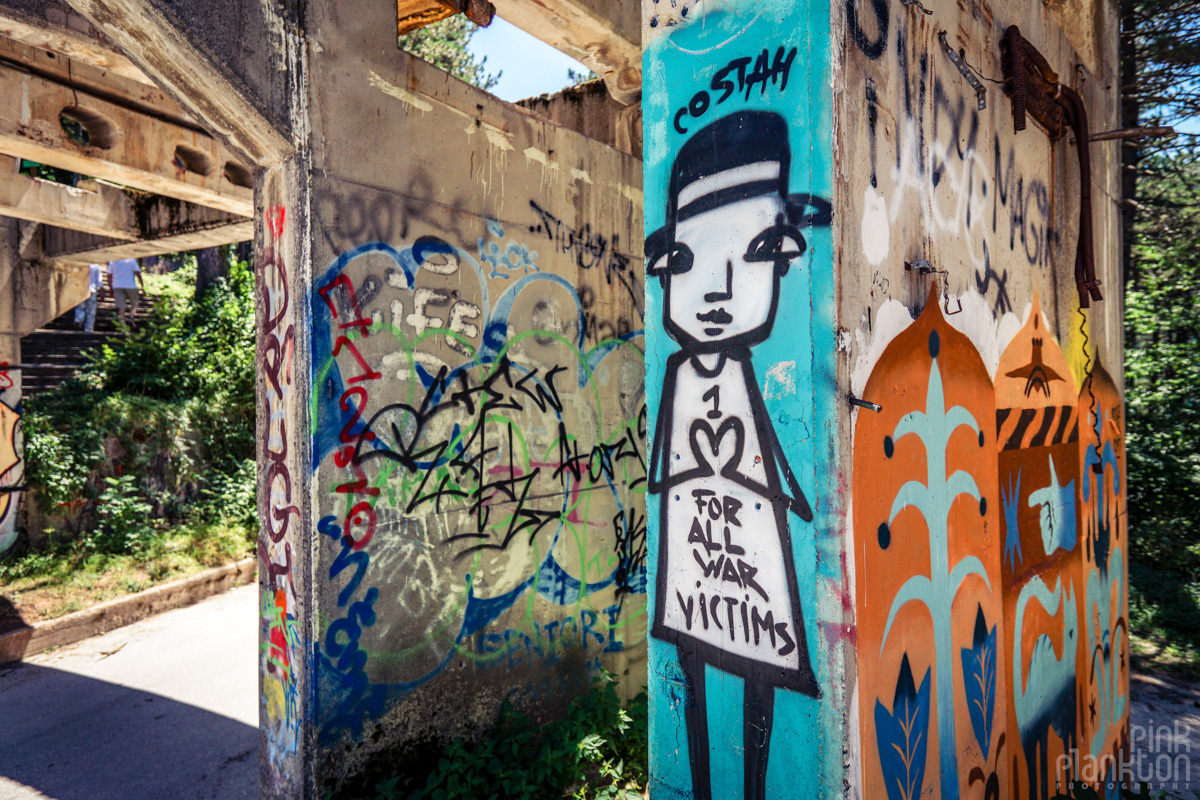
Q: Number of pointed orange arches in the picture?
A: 3